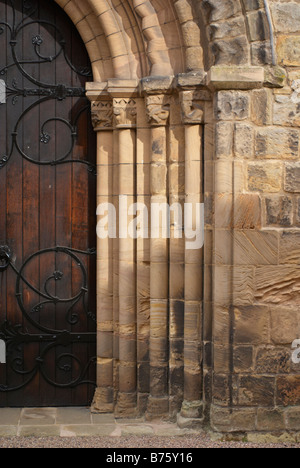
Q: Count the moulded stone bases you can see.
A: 4